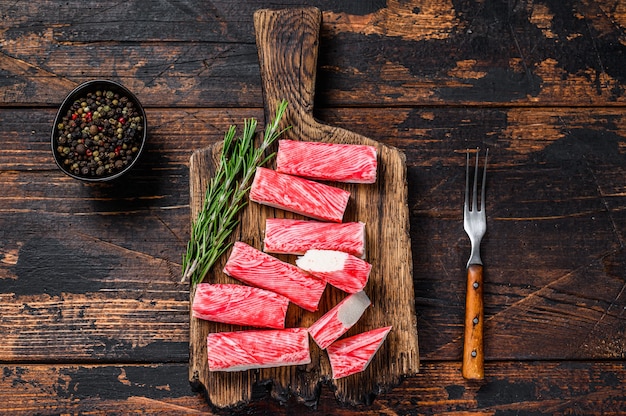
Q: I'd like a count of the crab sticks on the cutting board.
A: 9